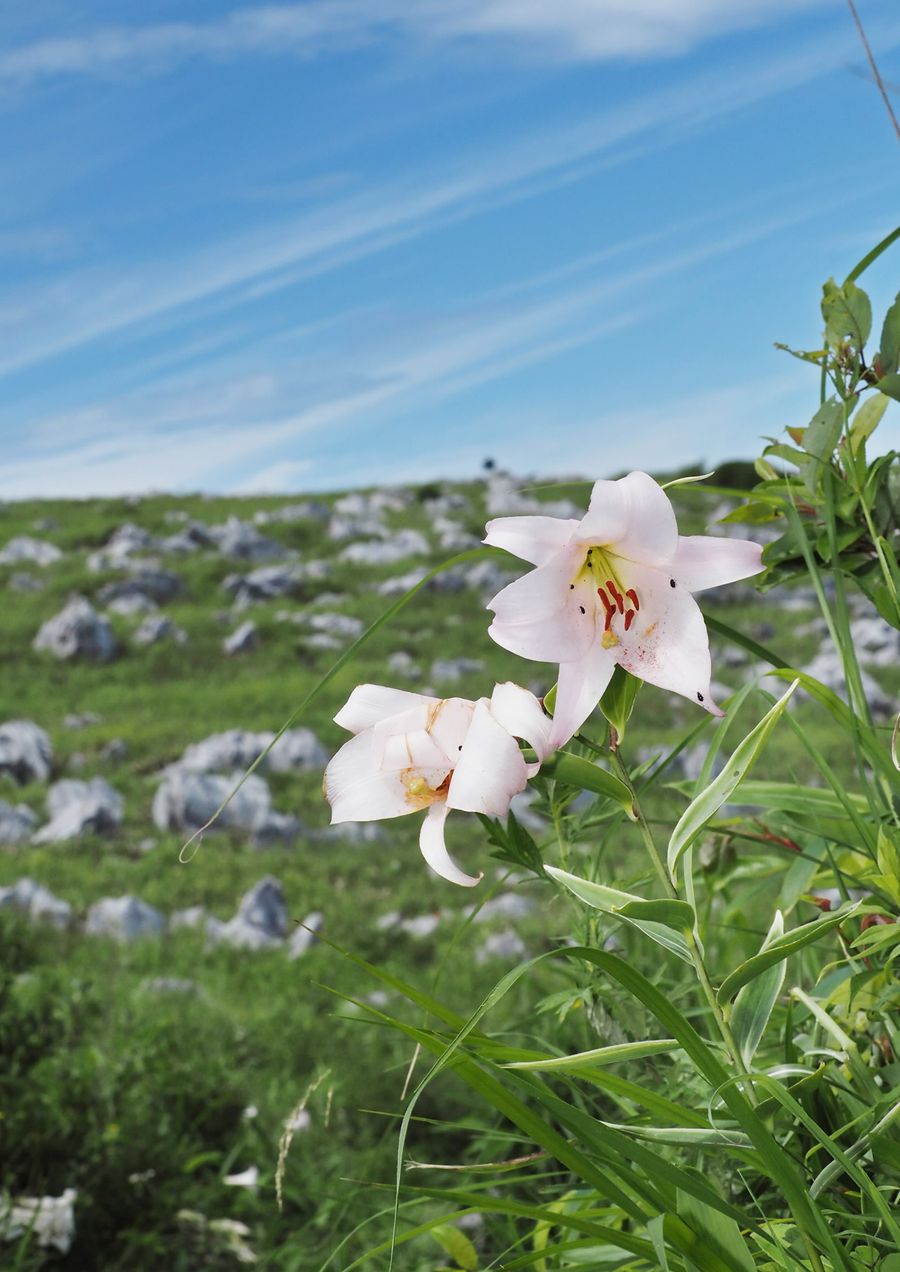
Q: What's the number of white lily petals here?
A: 12